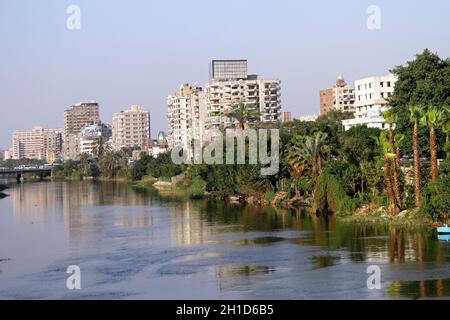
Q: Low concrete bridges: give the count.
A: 1